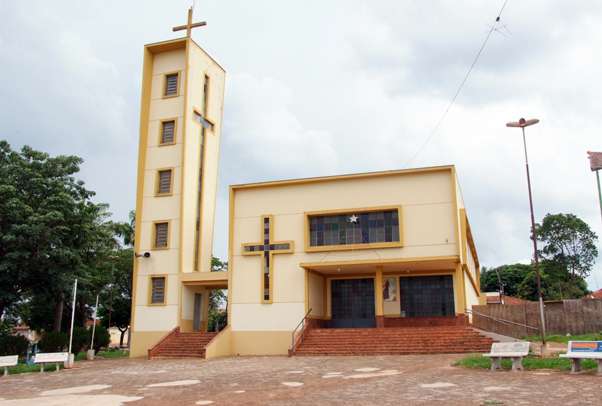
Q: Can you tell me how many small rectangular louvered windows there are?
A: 5